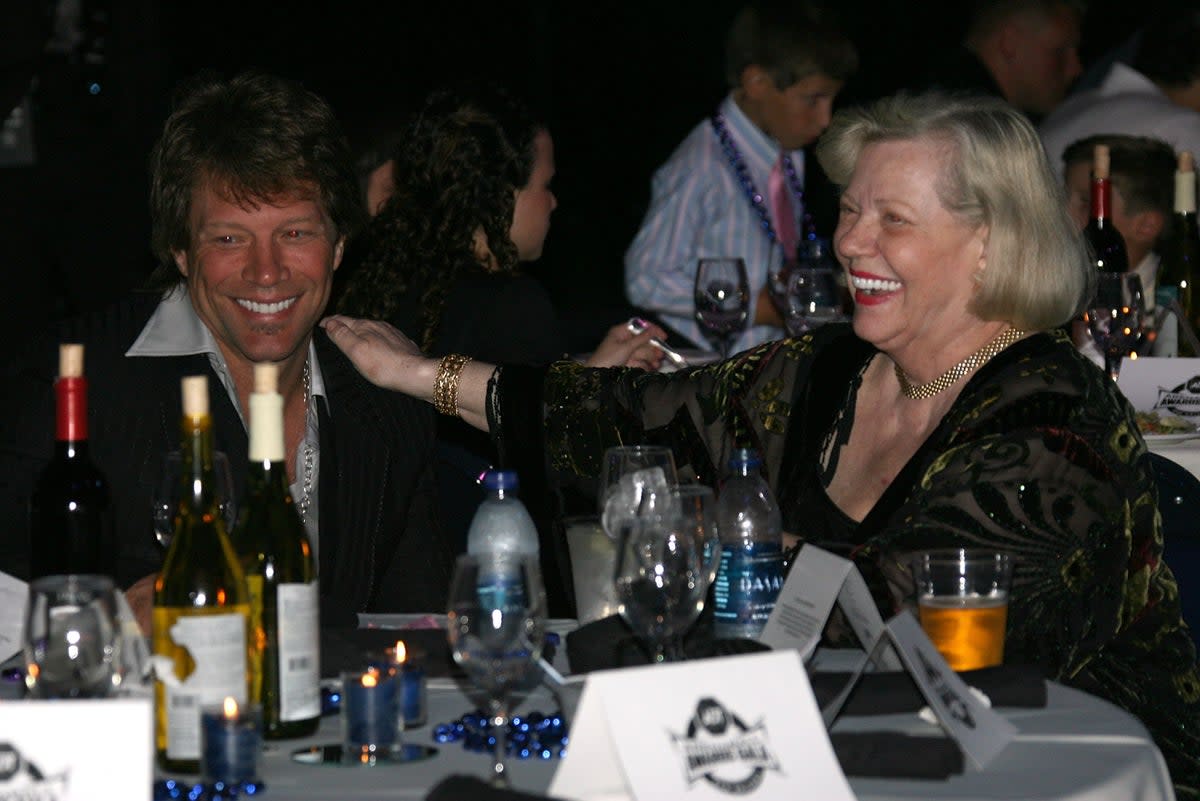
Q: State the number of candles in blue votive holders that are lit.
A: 3